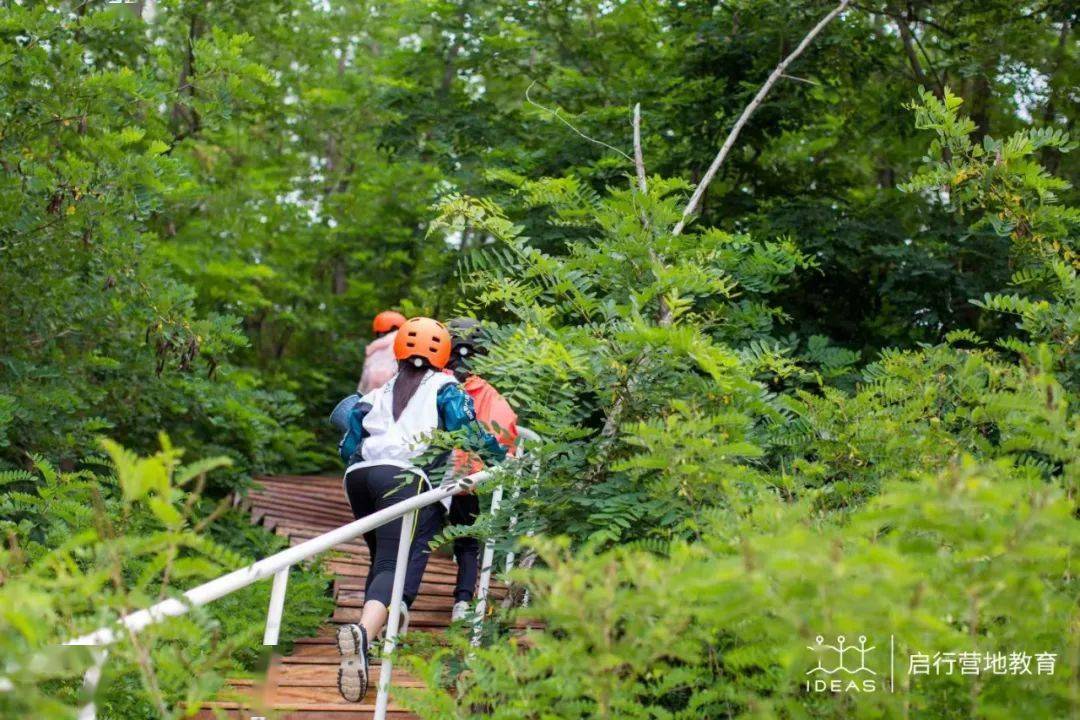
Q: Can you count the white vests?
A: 1